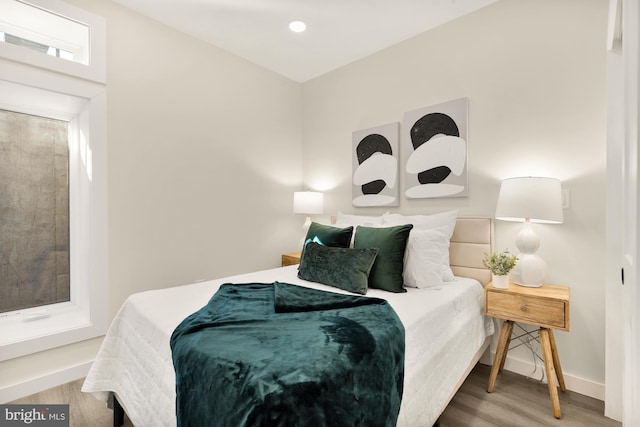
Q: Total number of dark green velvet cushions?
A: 3